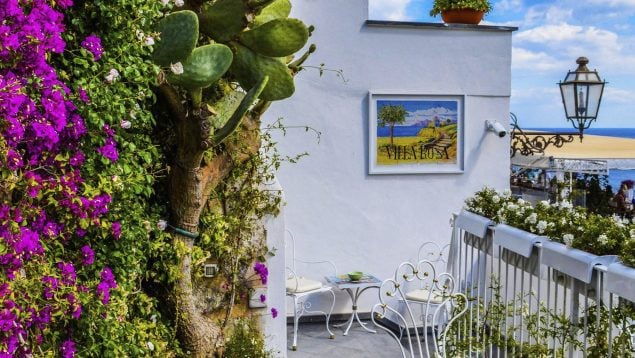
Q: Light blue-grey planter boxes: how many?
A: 4